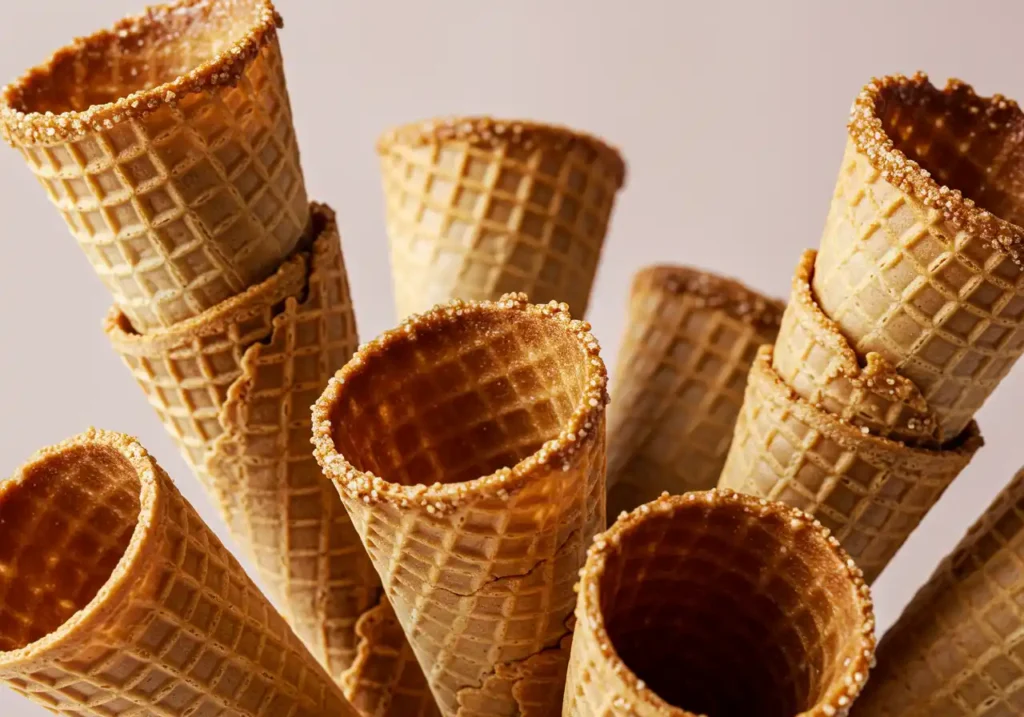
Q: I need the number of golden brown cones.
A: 11